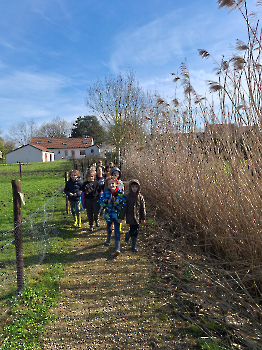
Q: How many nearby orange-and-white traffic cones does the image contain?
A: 0